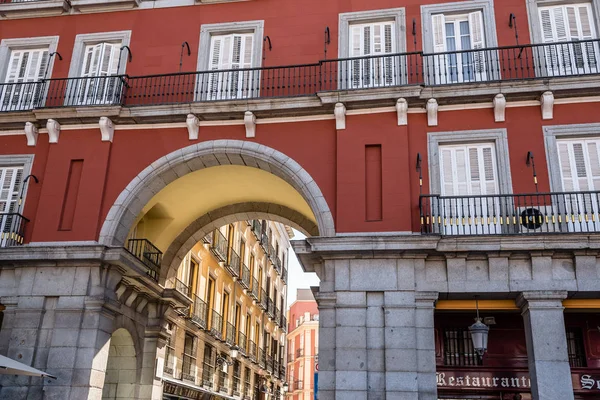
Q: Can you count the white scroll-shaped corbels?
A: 10